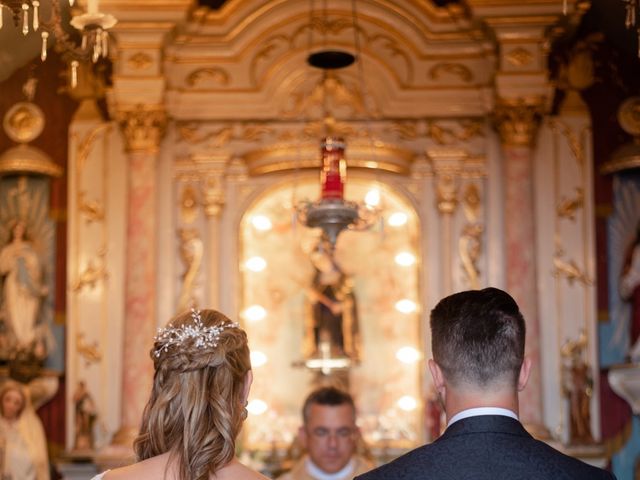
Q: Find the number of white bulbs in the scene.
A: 11